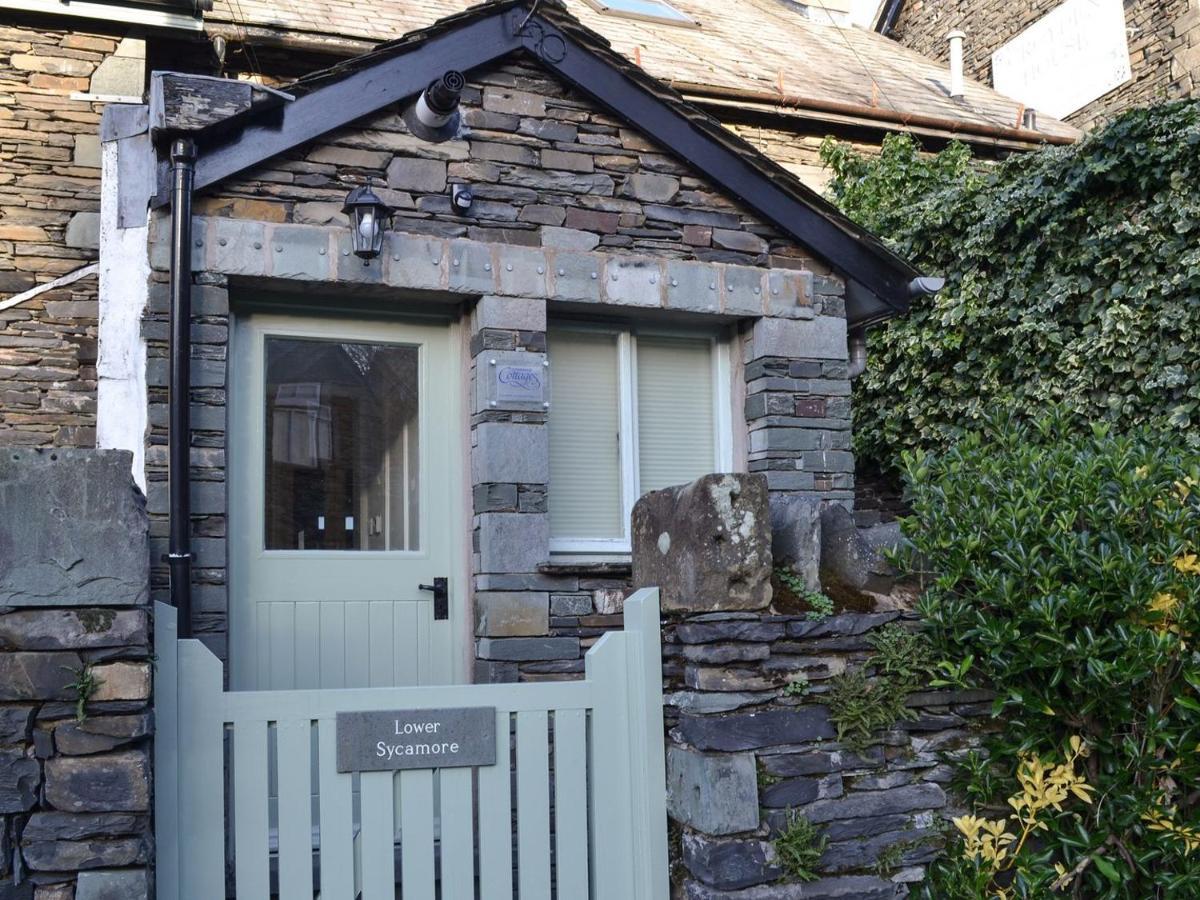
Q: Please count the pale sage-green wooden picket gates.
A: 1